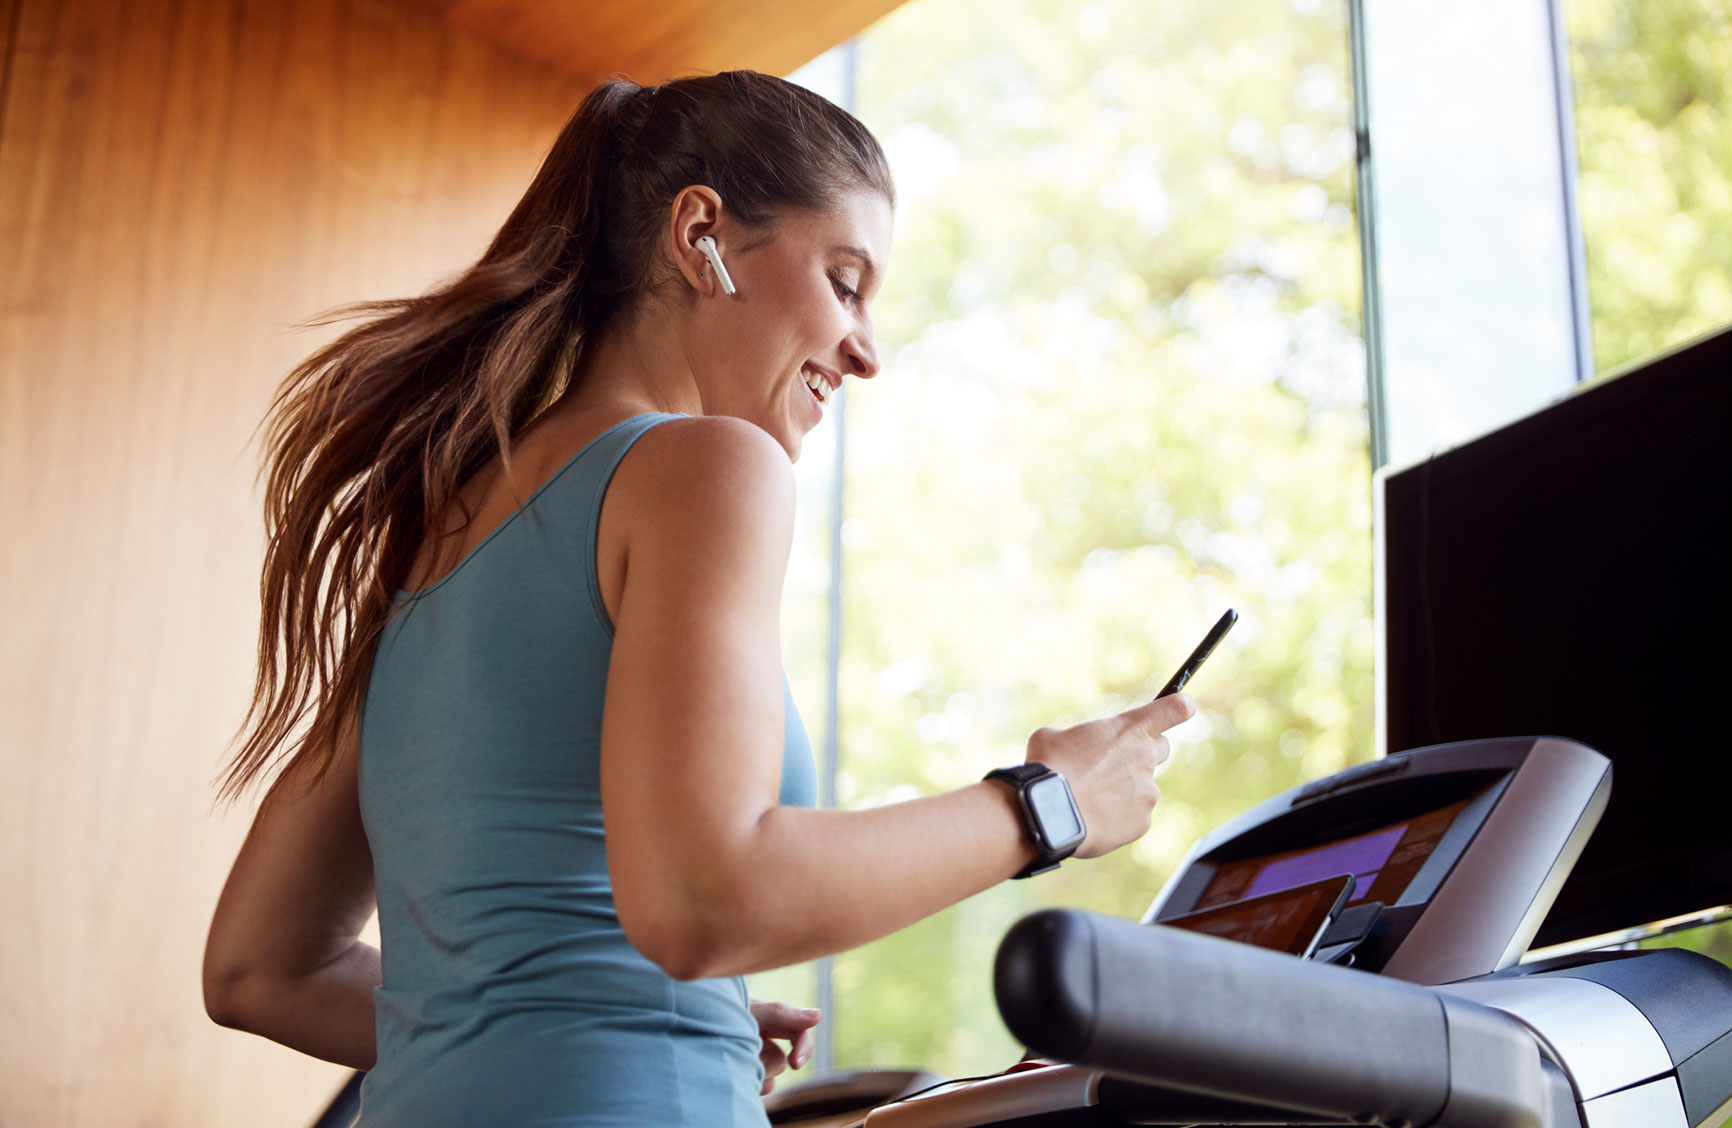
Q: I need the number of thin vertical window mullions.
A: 3